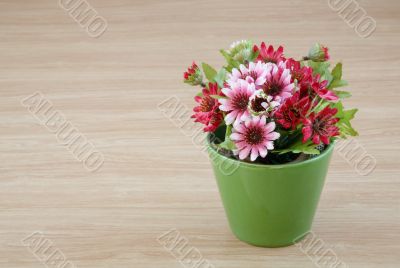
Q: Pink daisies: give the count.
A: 4